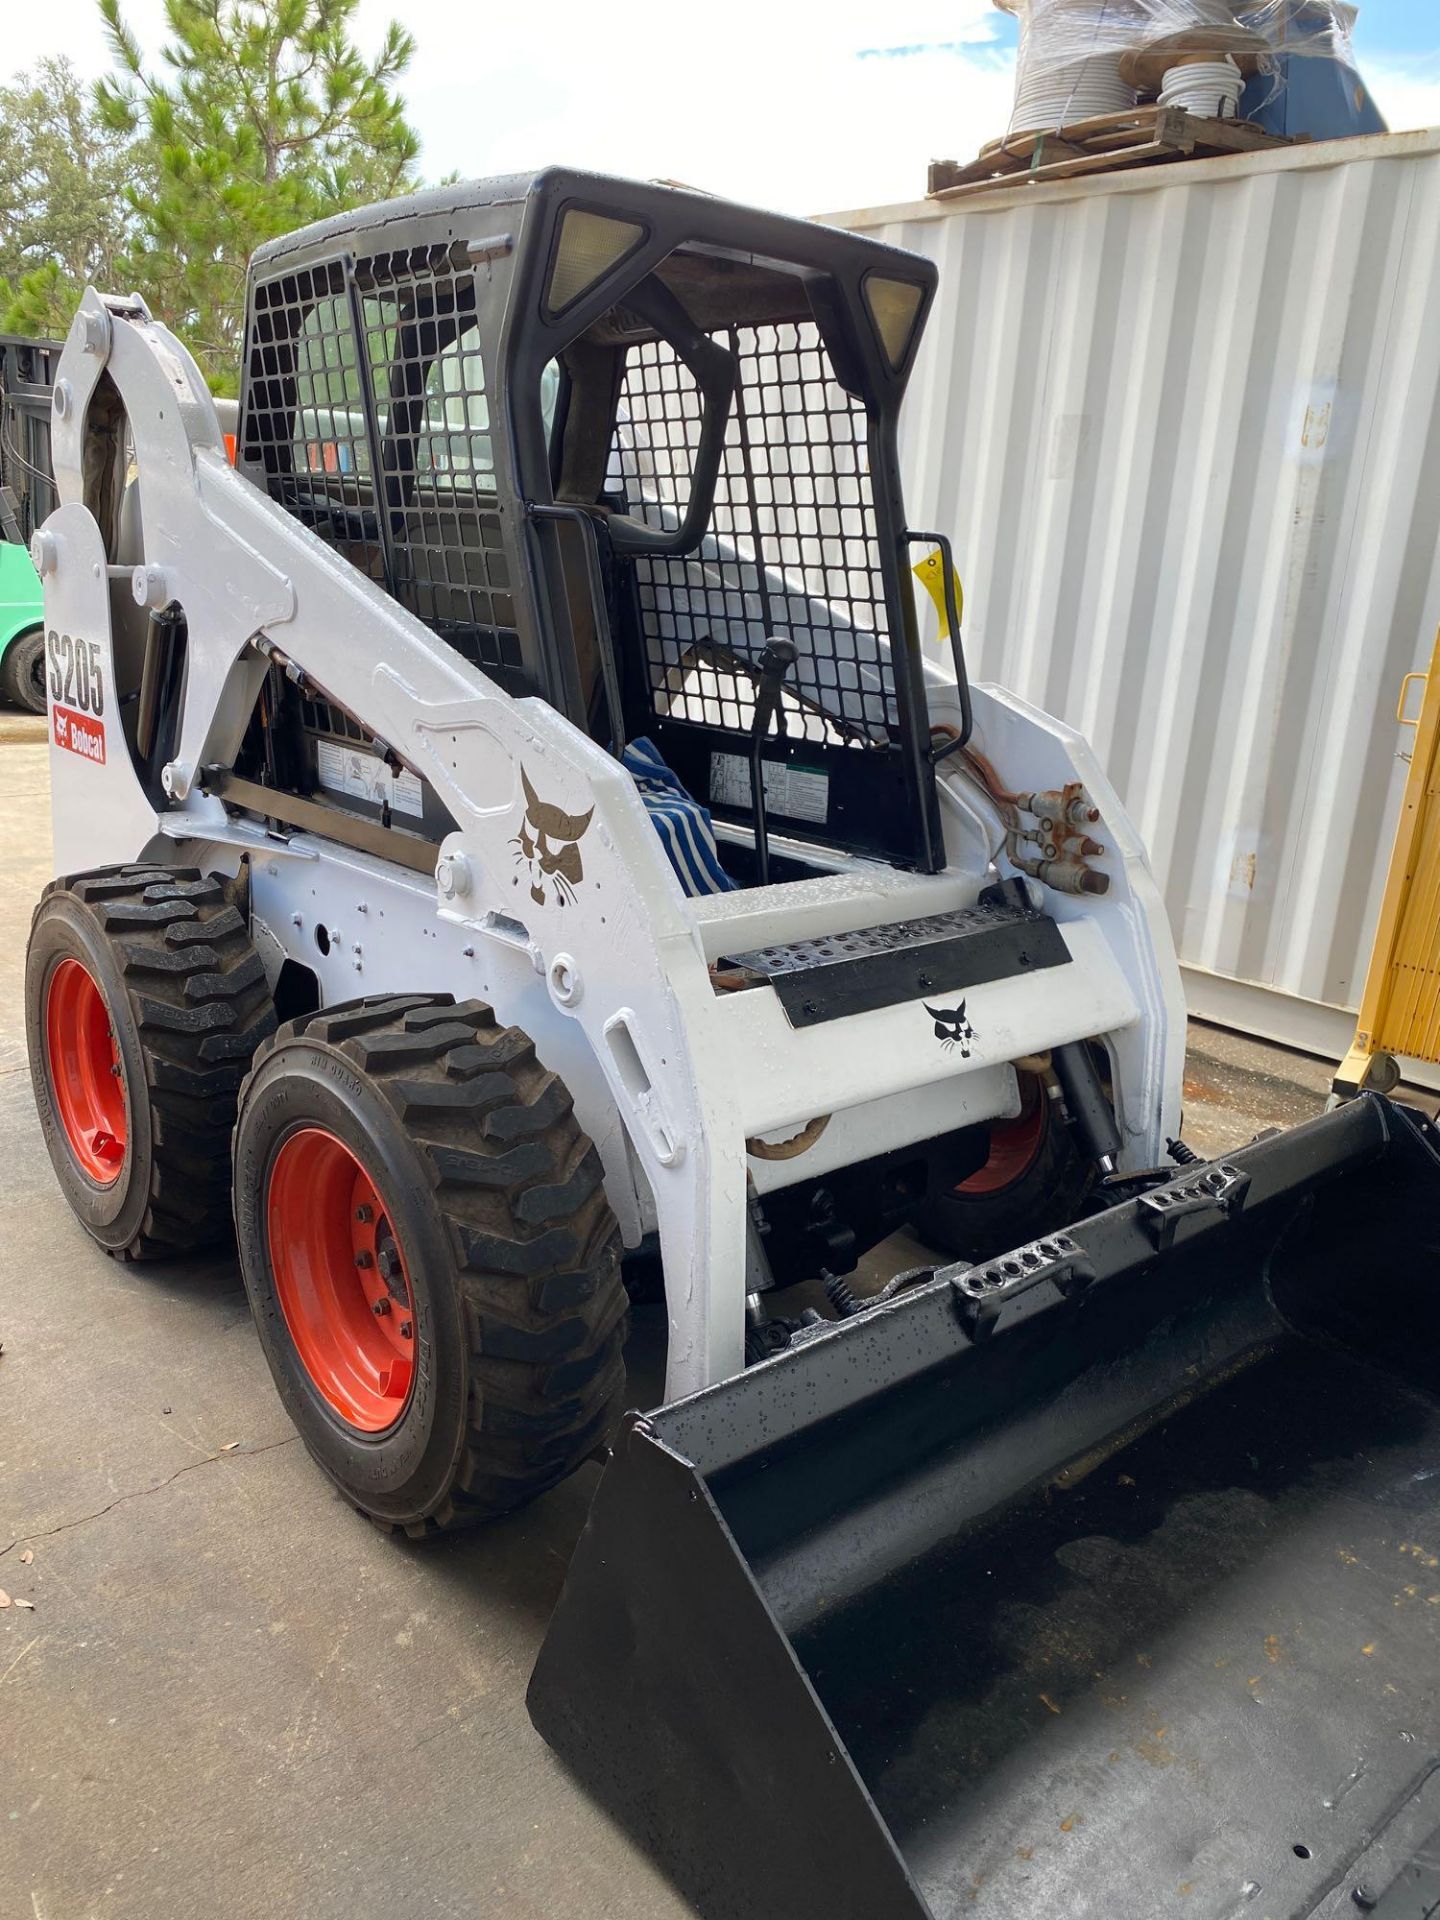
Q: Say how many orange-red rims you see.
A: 3